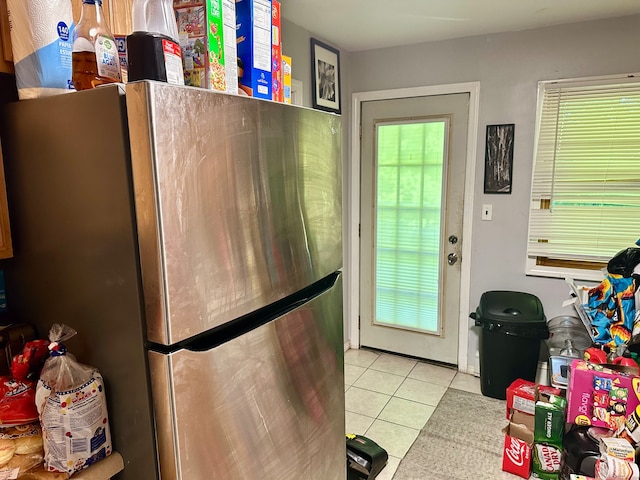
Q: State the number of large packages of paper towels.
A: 1